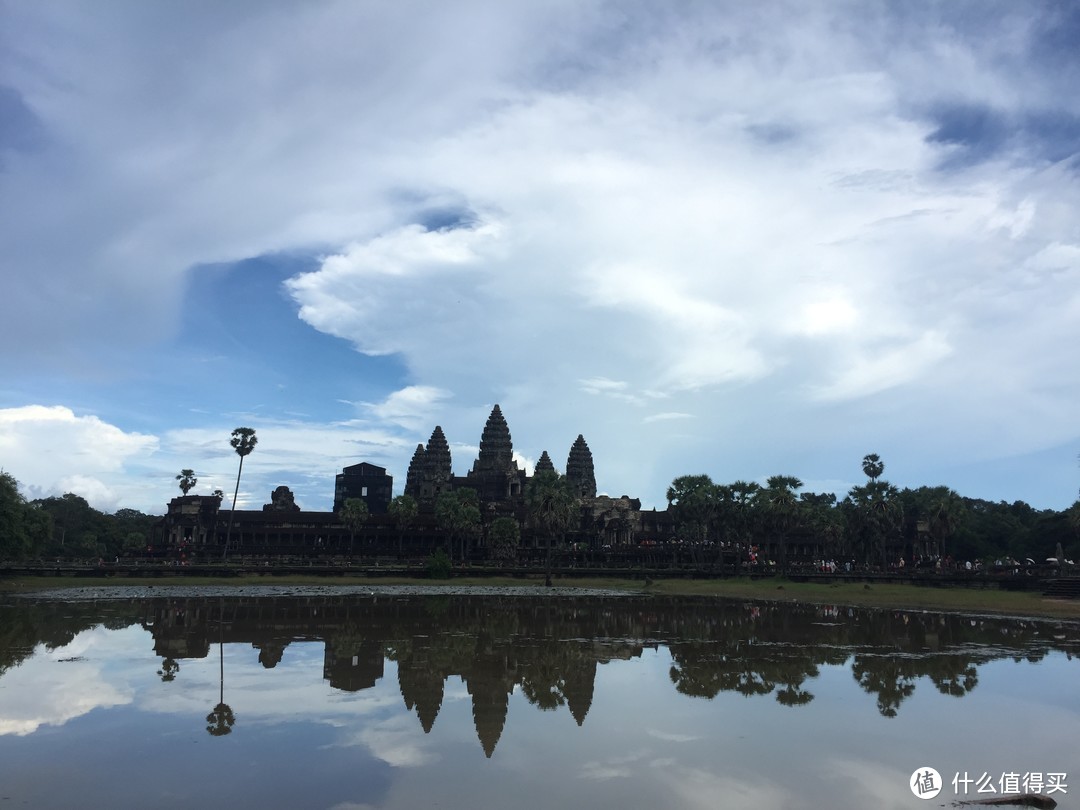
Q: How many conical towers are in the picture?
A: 5